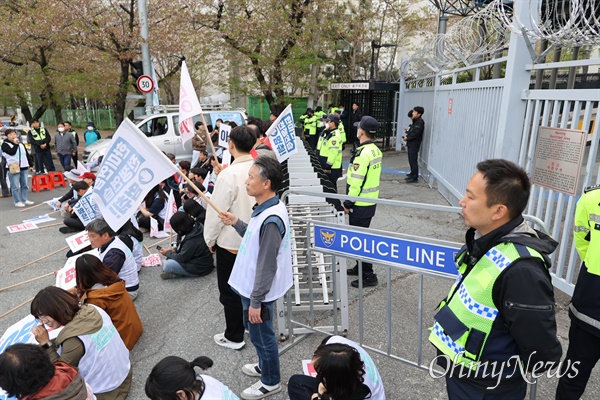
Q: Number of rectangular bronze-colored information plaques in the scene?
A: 1